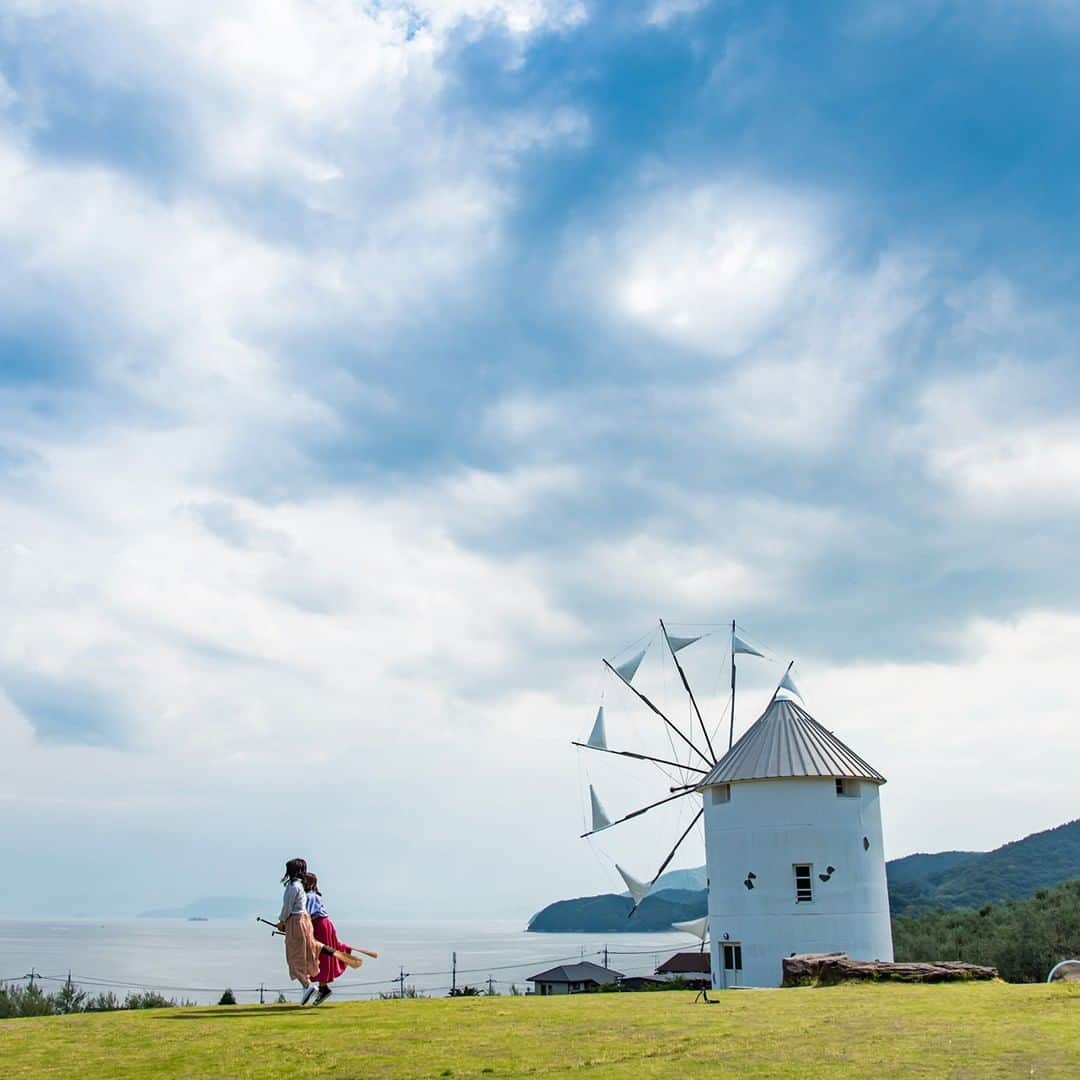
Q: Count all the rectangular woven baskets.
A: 0